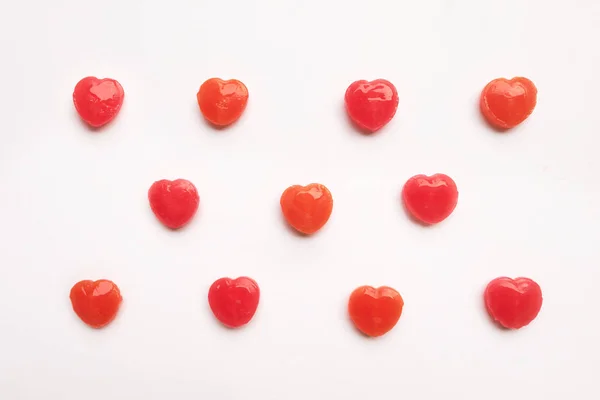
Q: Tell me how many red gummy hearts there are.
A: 6